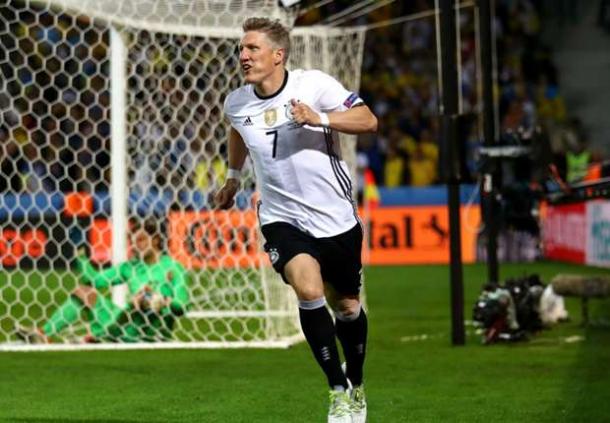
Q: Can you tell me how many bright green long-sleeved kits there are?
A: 1